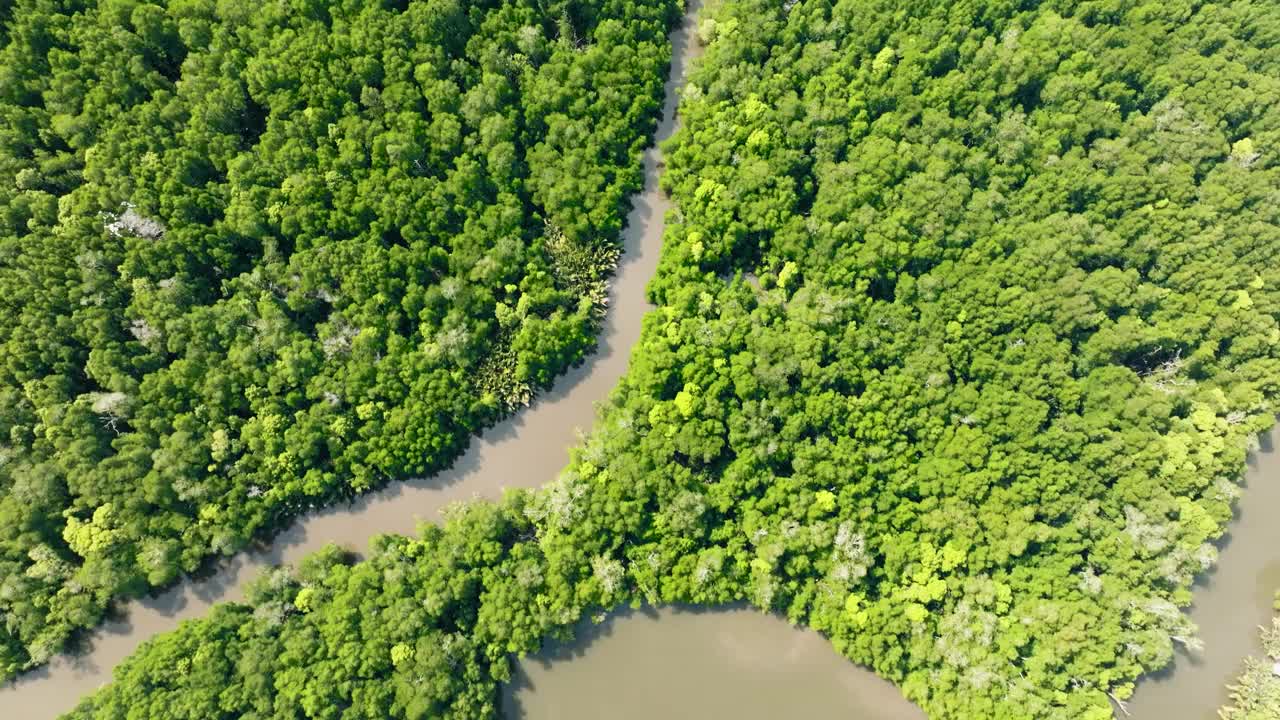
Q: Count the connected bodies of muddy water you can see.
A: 3